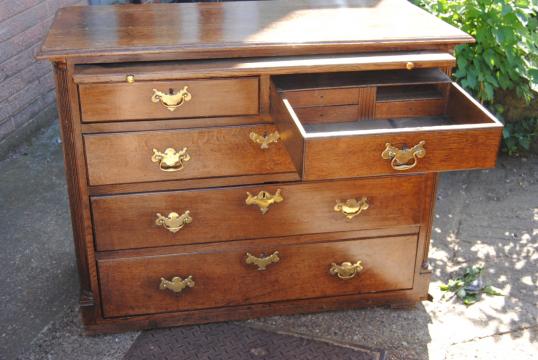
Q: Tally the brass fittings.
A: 12